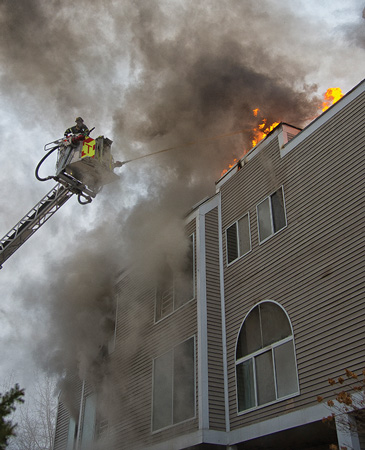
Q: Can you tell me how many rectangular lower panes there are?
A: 3